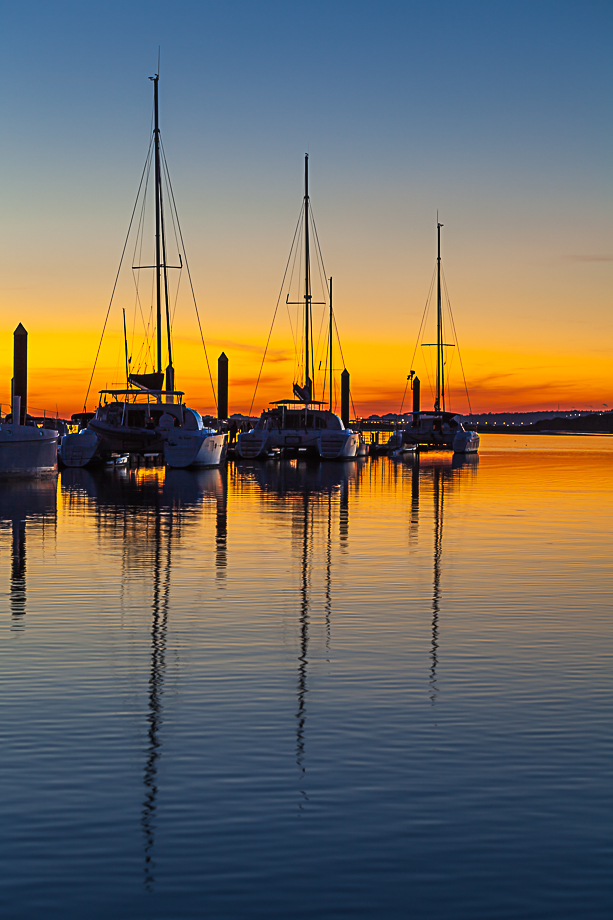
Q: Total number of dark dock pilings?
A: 4